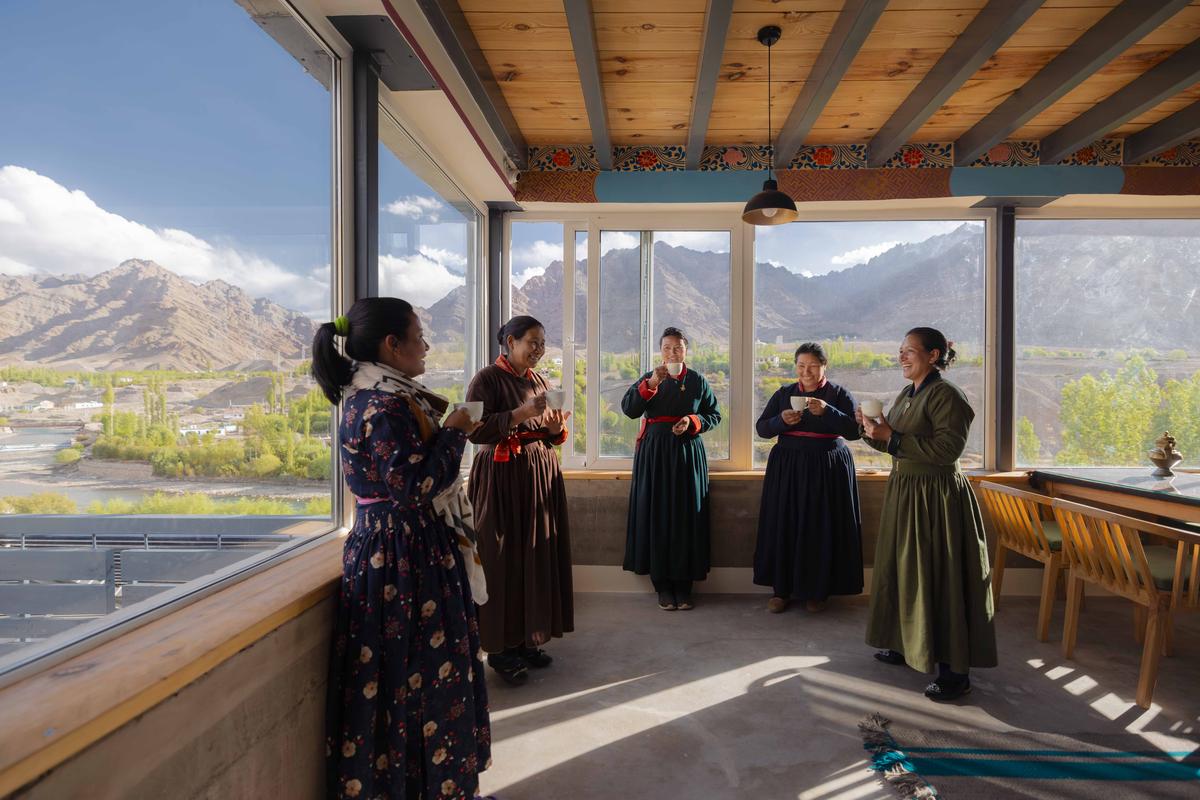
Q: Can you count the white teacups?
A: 5